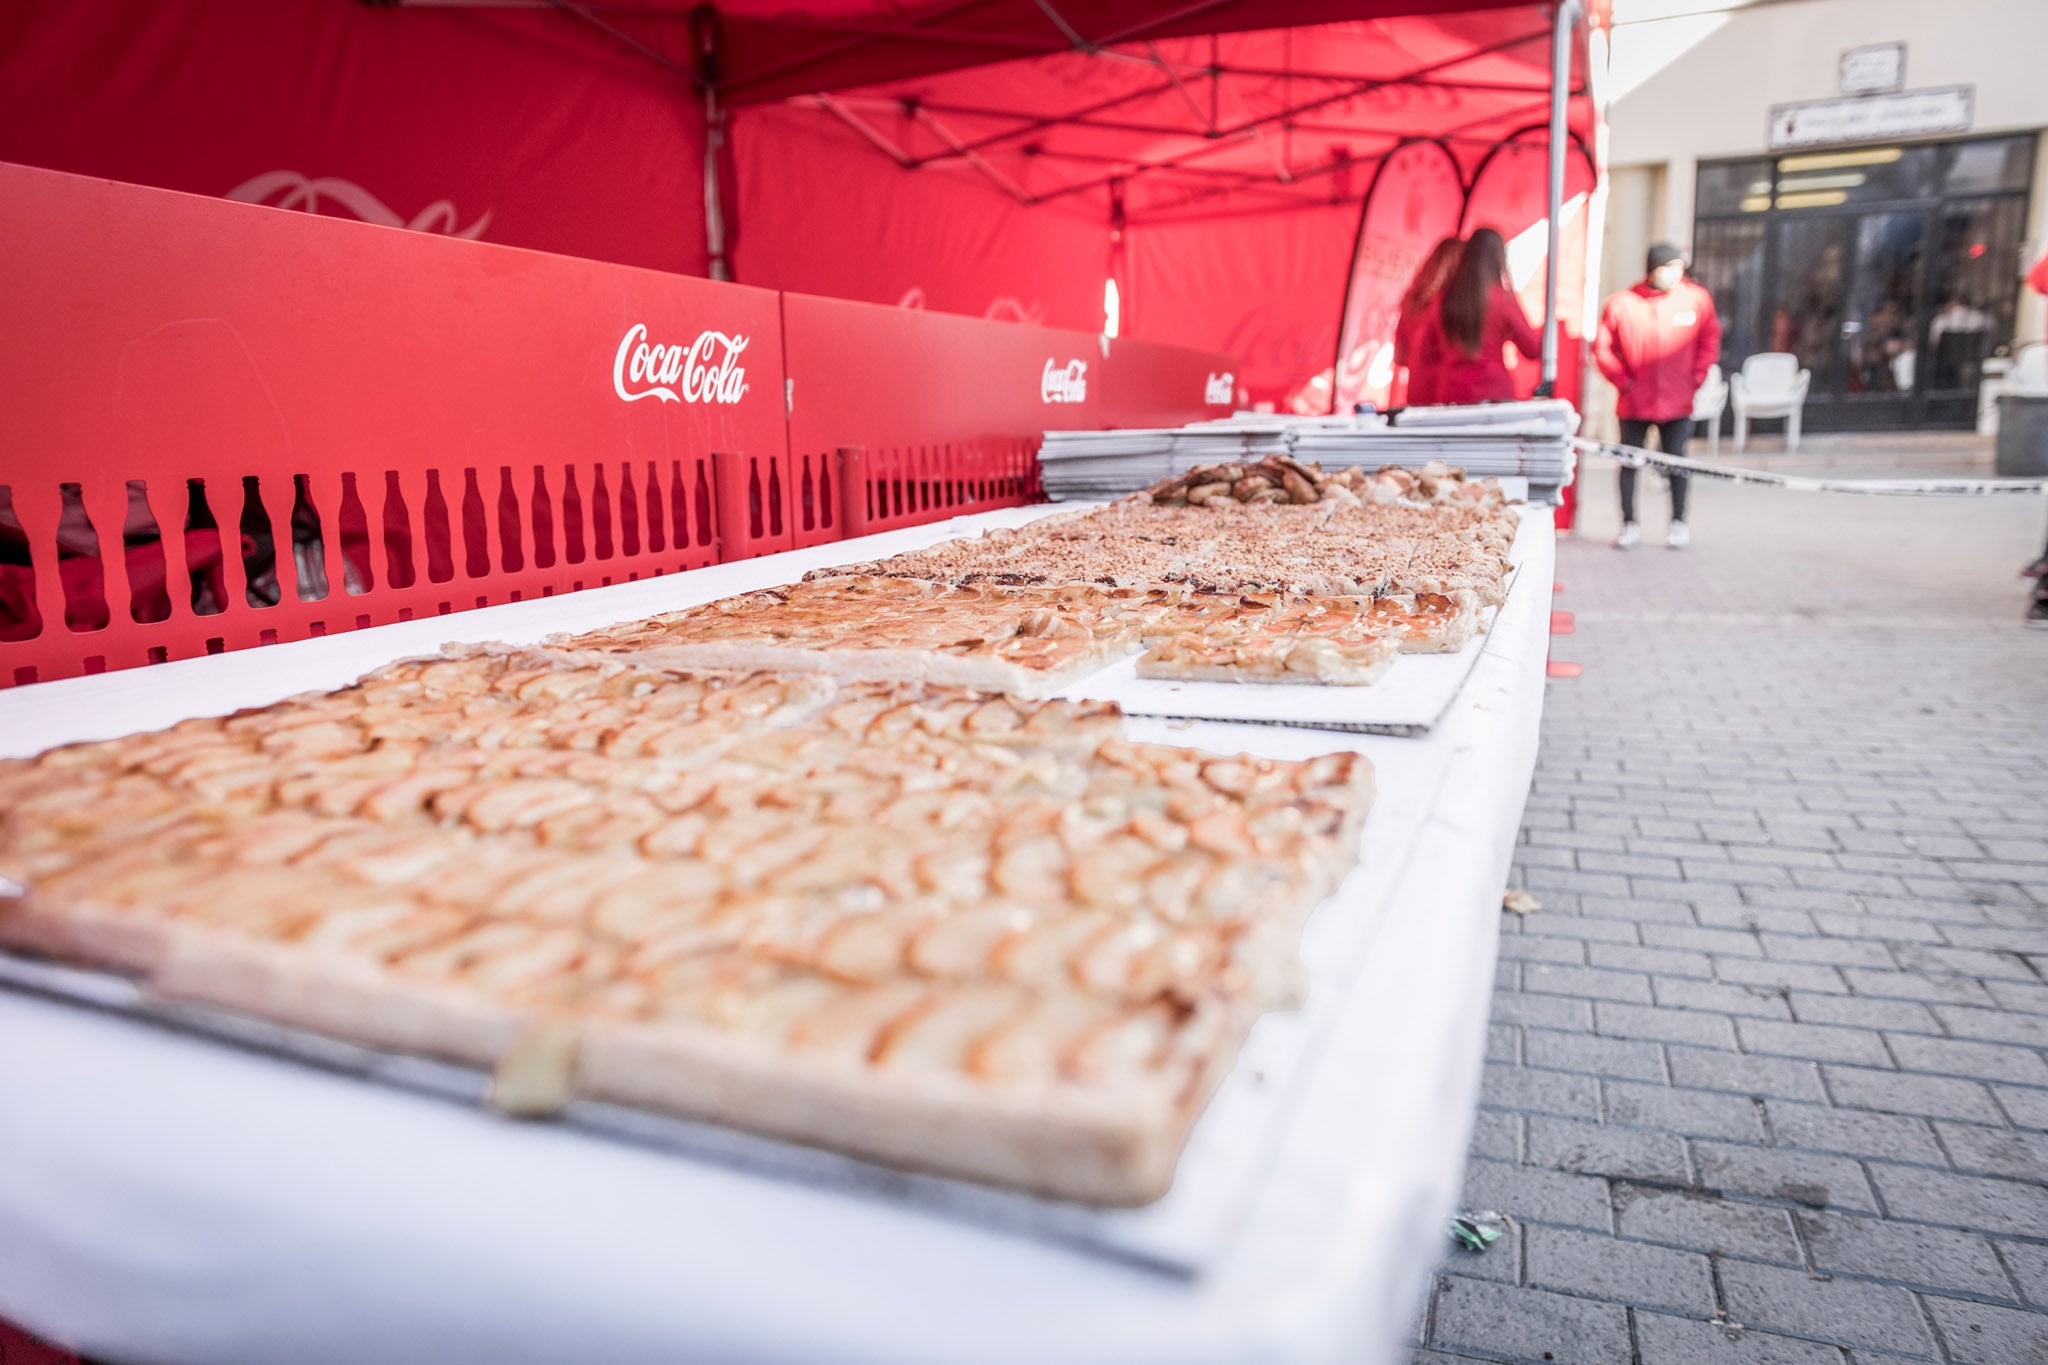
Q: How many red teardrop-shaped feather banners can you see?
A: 2